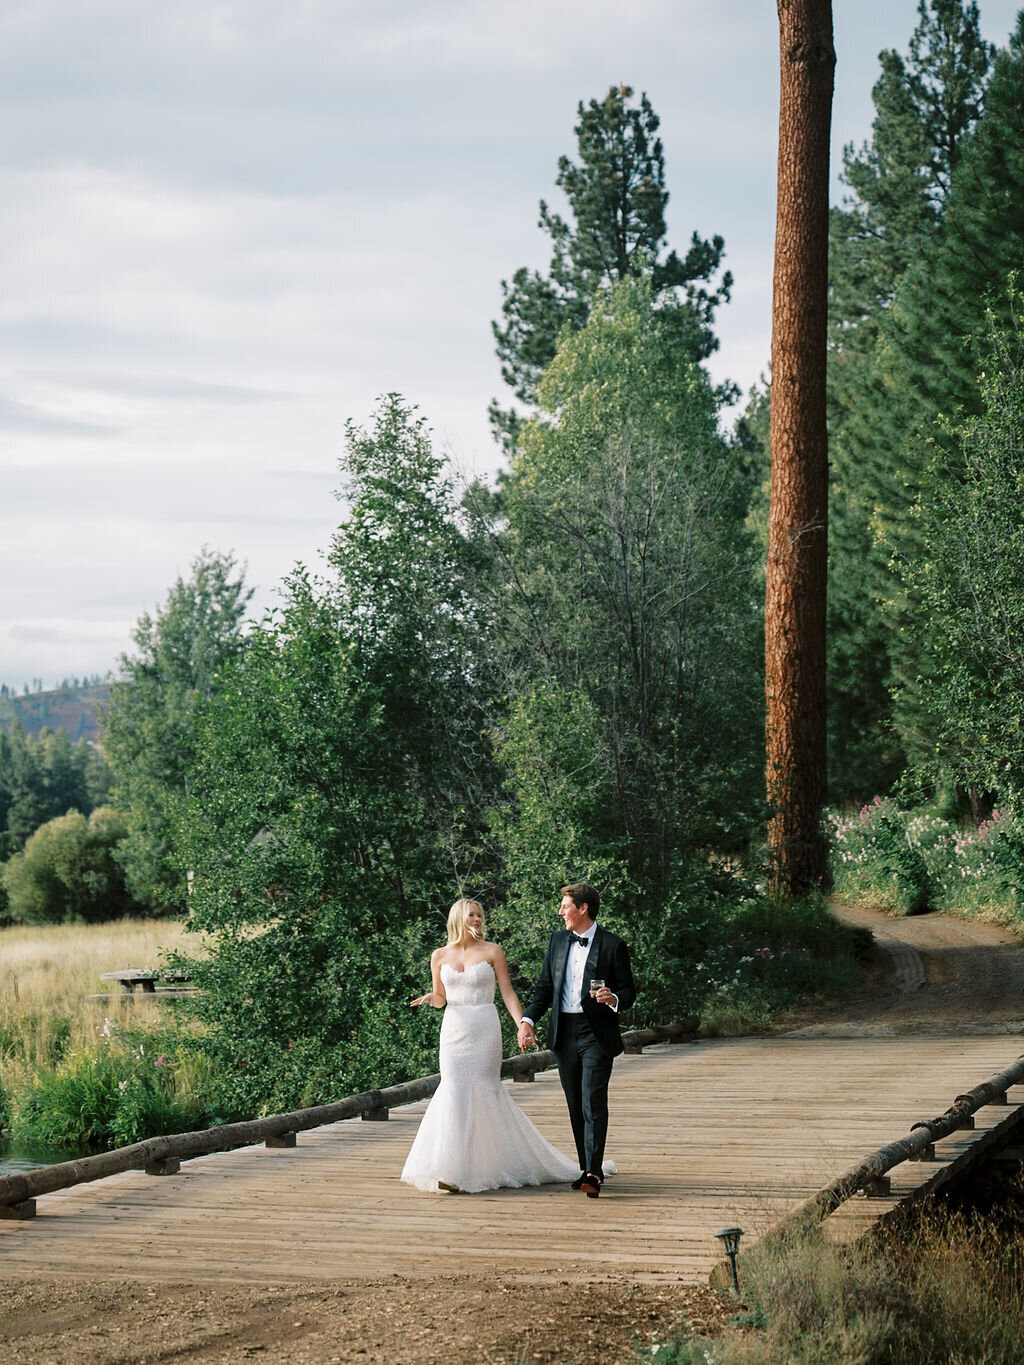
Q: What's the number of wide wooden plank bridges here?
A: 1